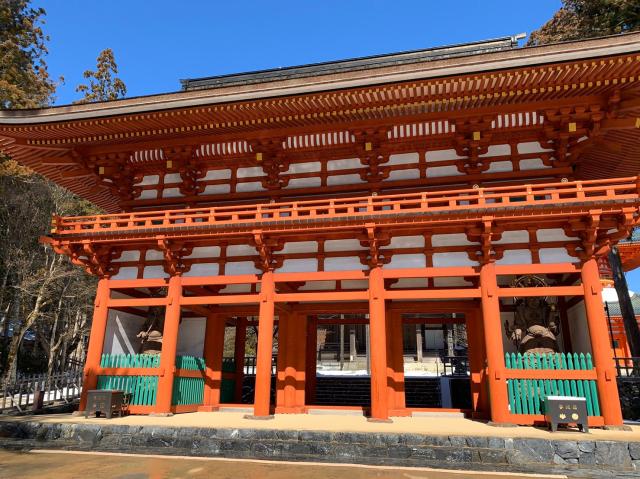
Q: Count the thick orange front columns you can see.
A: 6